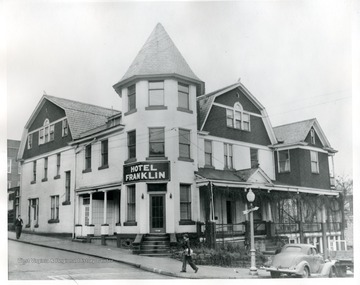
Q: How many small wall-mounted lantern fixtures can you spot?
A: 2